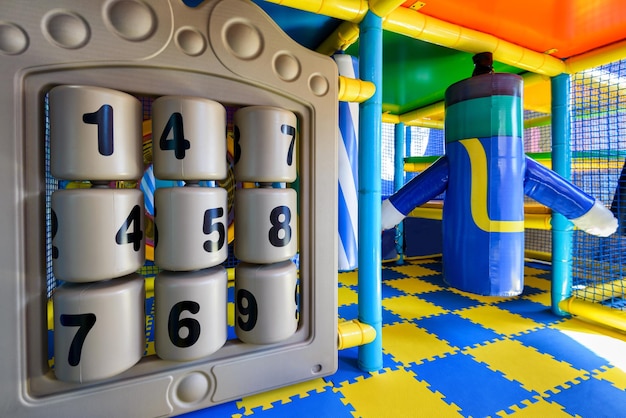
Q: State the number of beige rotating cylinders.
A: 9